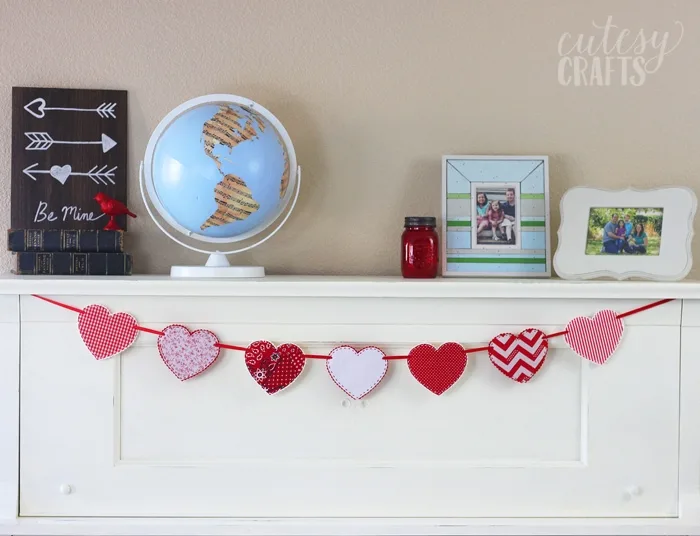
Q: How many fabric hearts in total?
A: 7